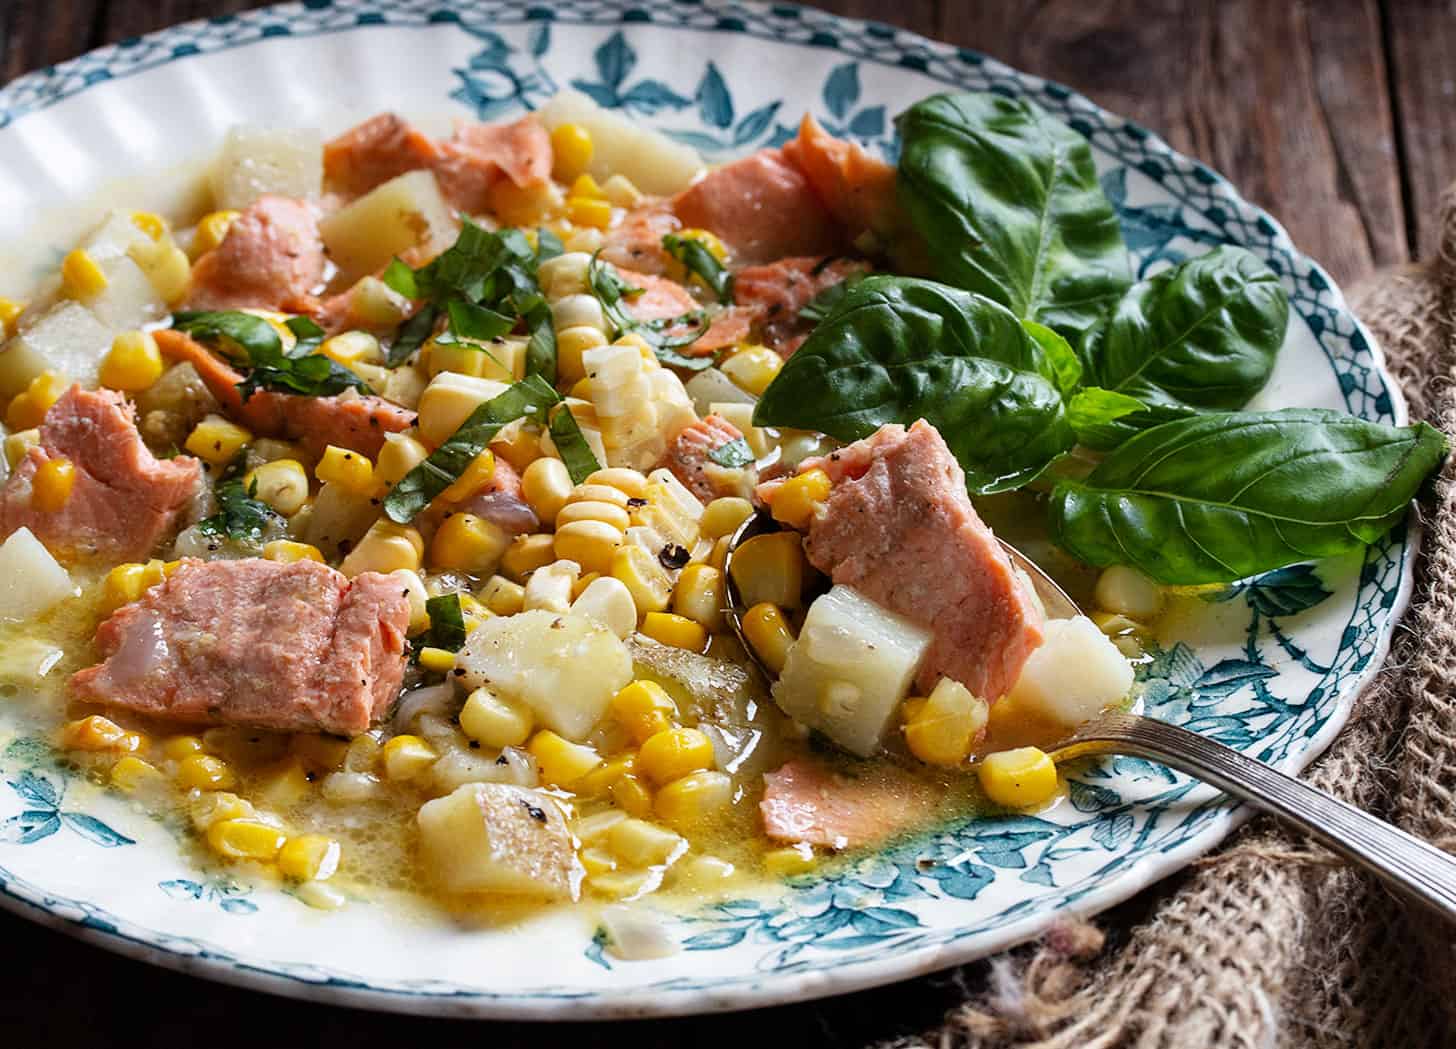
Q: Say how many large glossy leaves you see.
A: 4